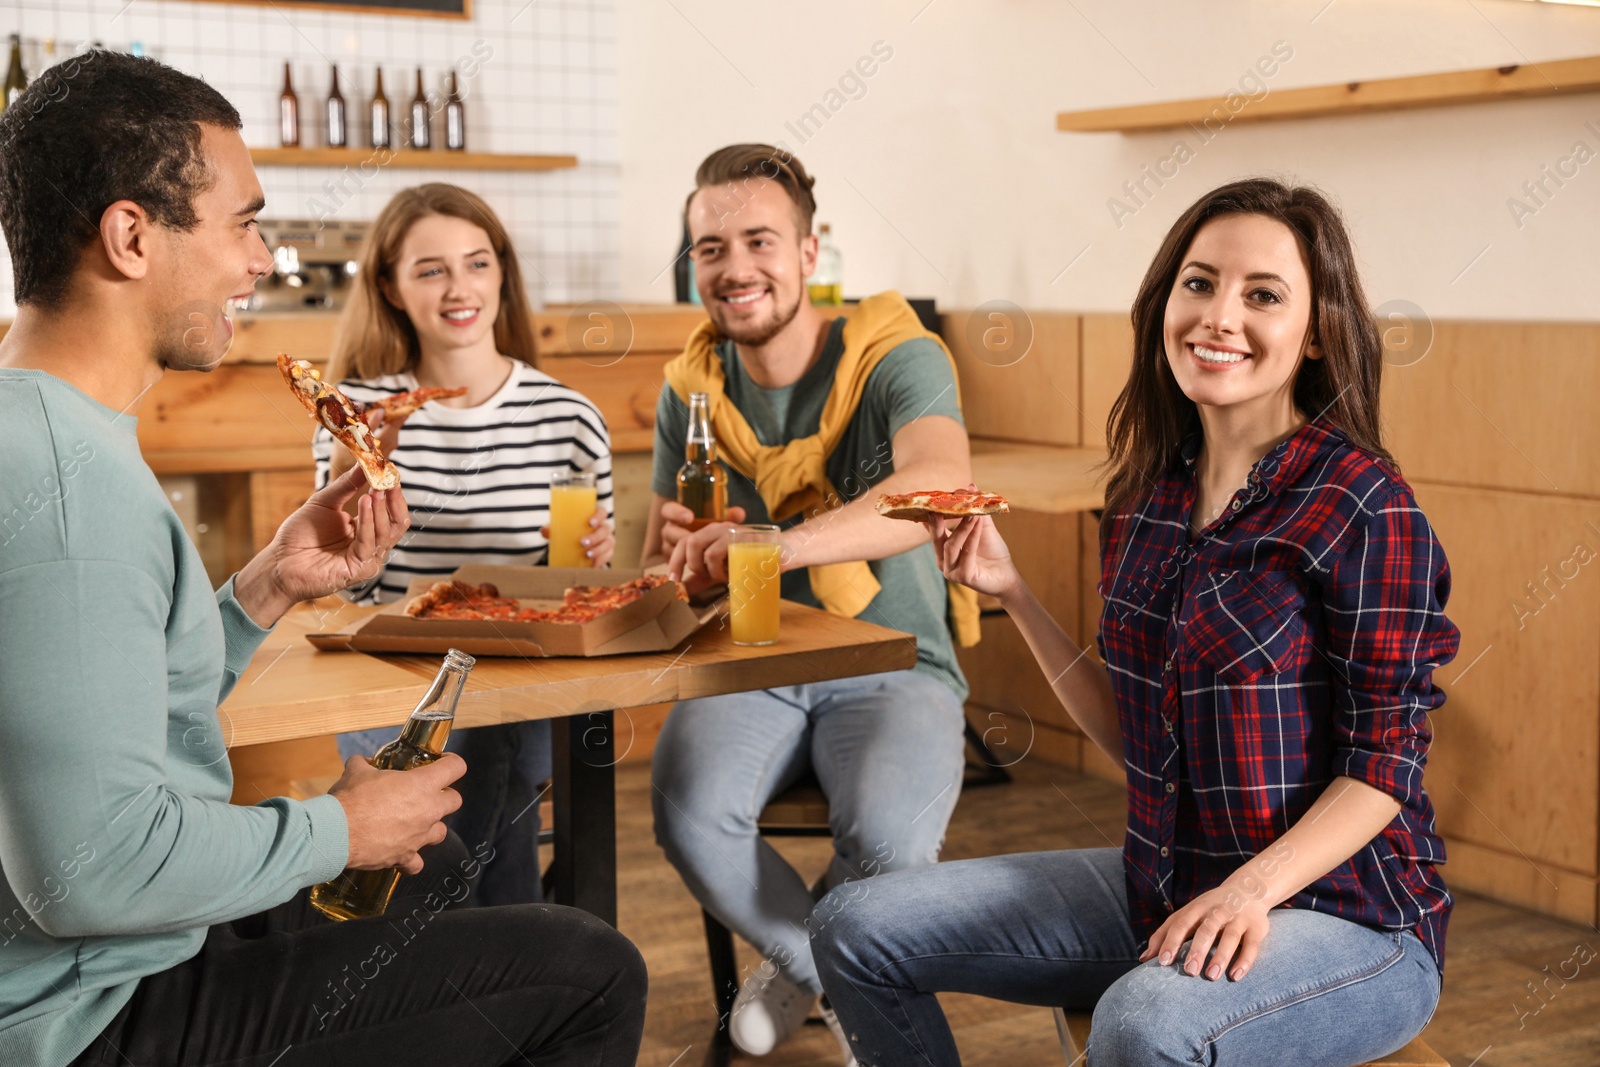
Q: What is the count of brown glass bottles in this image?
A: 5